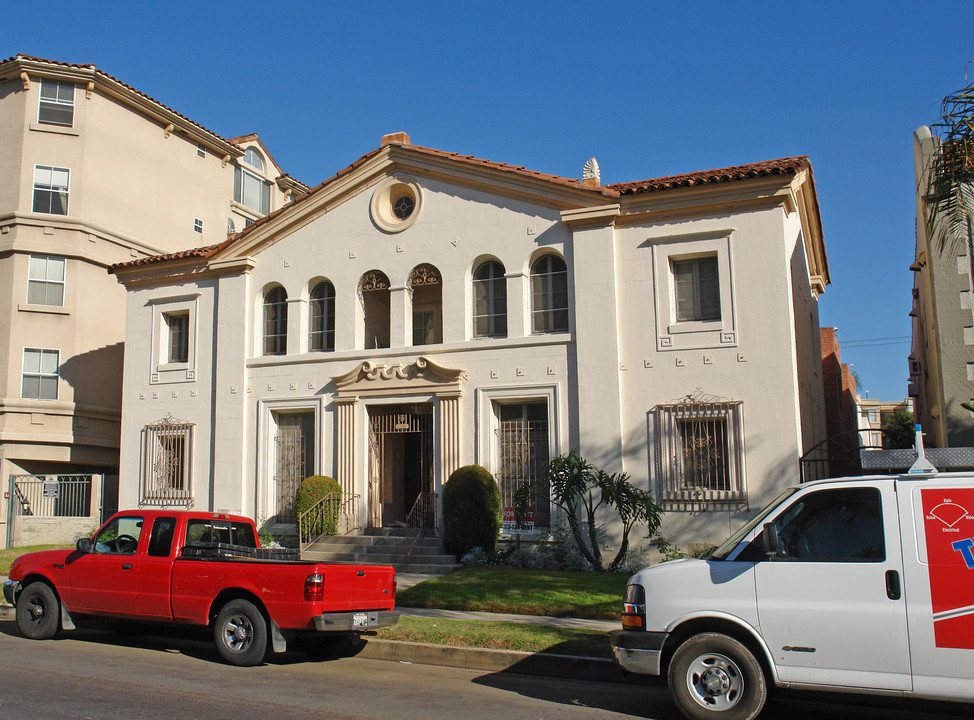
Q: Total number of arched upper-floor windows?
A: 6